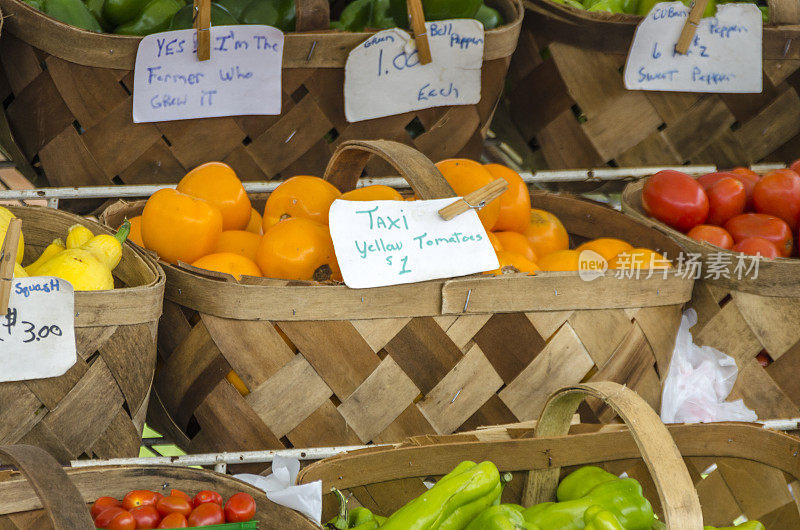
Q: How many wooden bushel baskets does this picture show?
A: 7